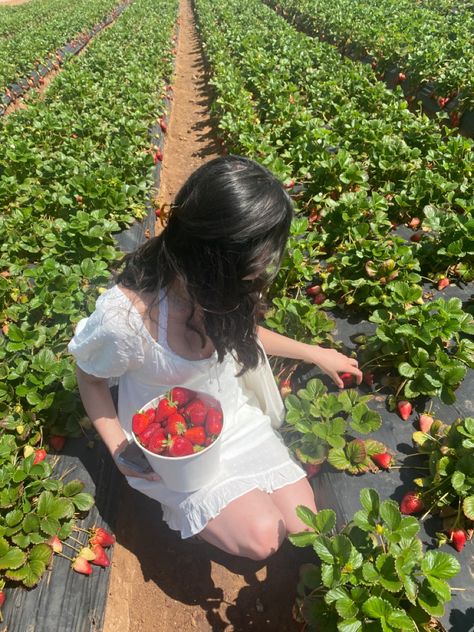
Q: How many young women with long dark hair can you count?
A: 1